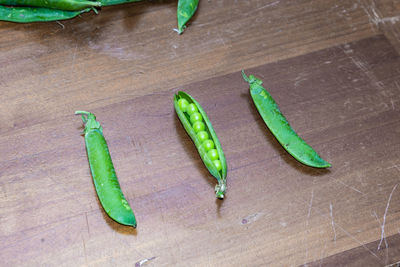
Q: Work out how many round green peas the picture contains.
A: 8